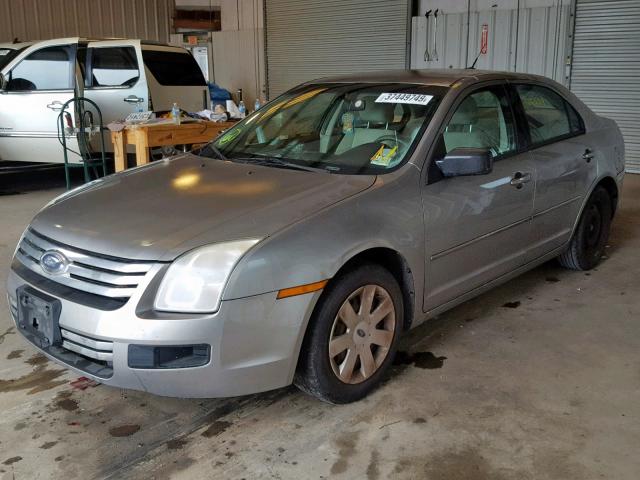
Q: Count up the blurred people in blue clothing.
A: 0